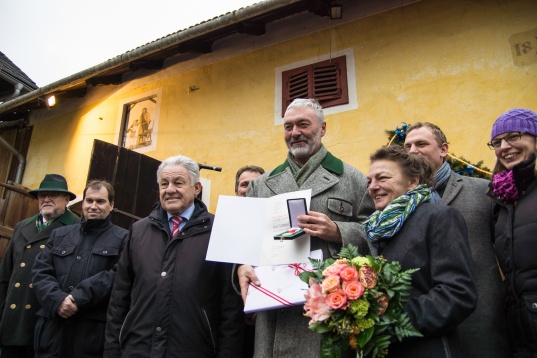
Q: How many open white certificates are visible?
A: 1